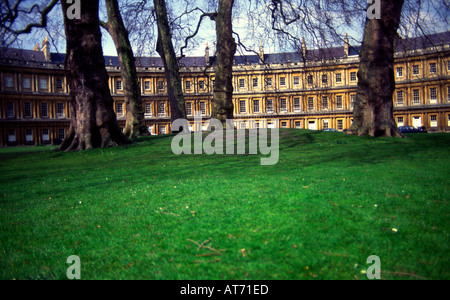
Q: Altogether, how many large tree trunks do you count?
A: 5